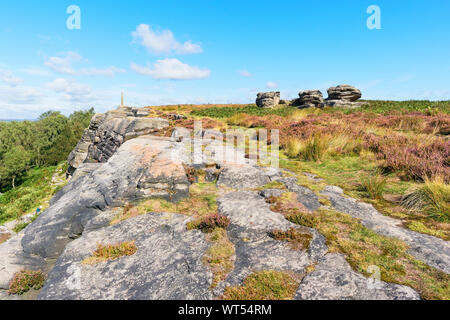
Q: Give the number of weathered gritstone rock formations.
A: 3